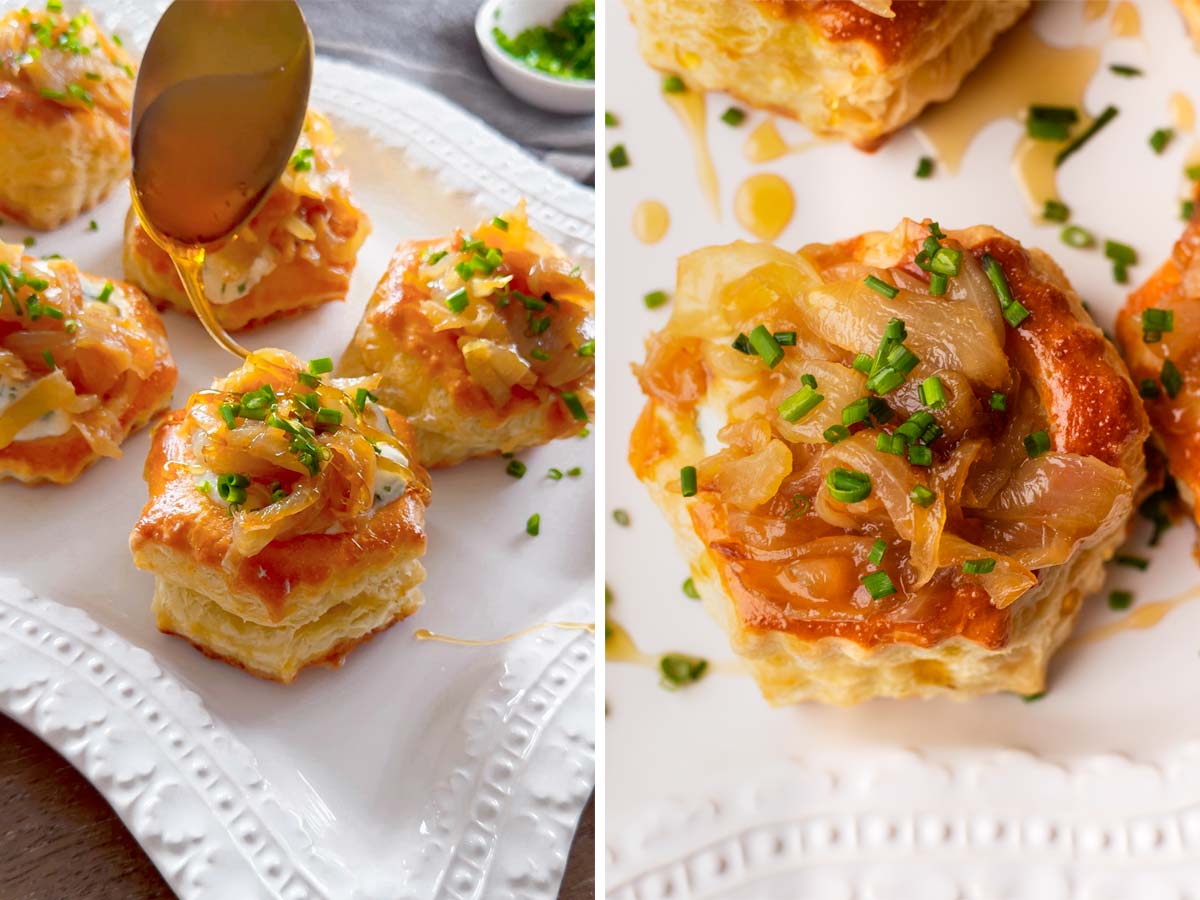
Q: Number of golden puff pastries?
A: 8